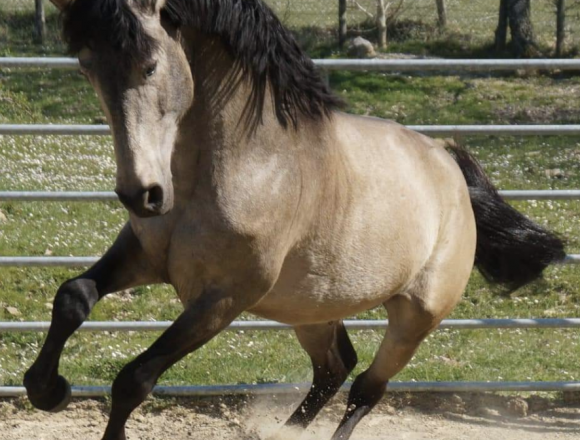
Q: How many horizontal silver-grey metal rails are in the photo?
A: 6